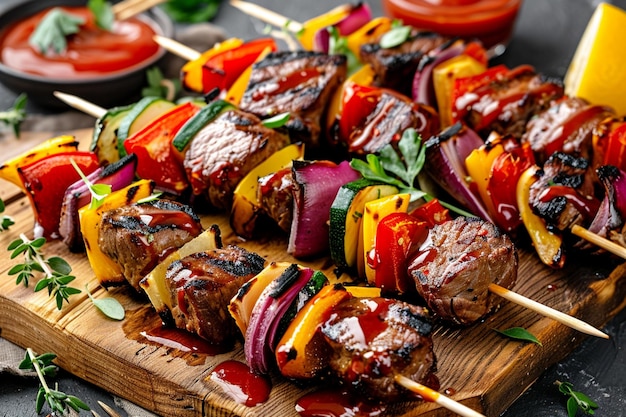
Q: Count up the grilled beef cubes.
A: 12